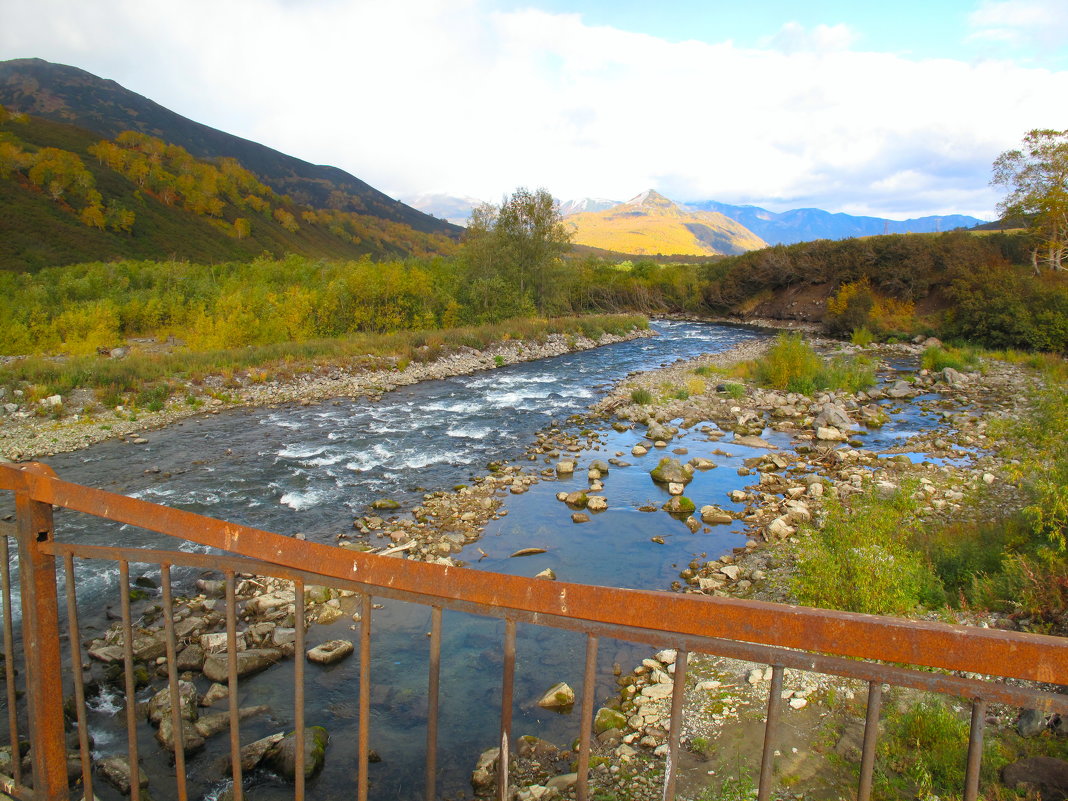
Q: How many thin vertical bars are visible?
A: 14